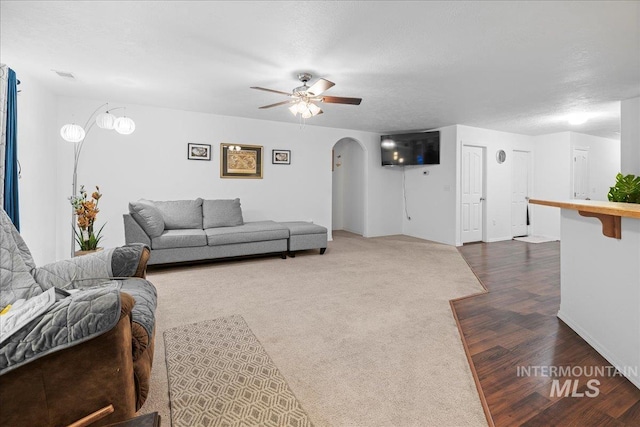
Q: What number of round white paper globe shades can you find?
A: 3